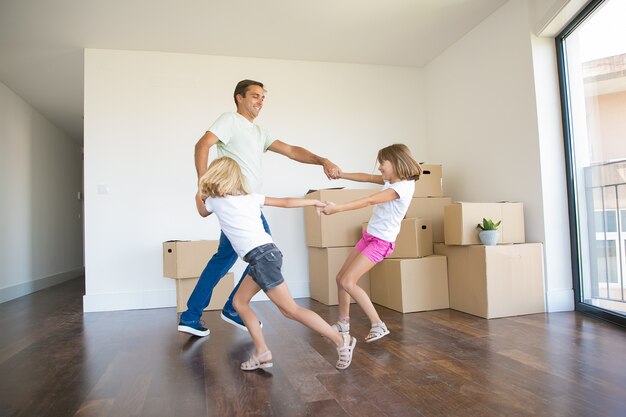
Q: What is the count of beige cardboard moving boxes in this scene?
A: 10